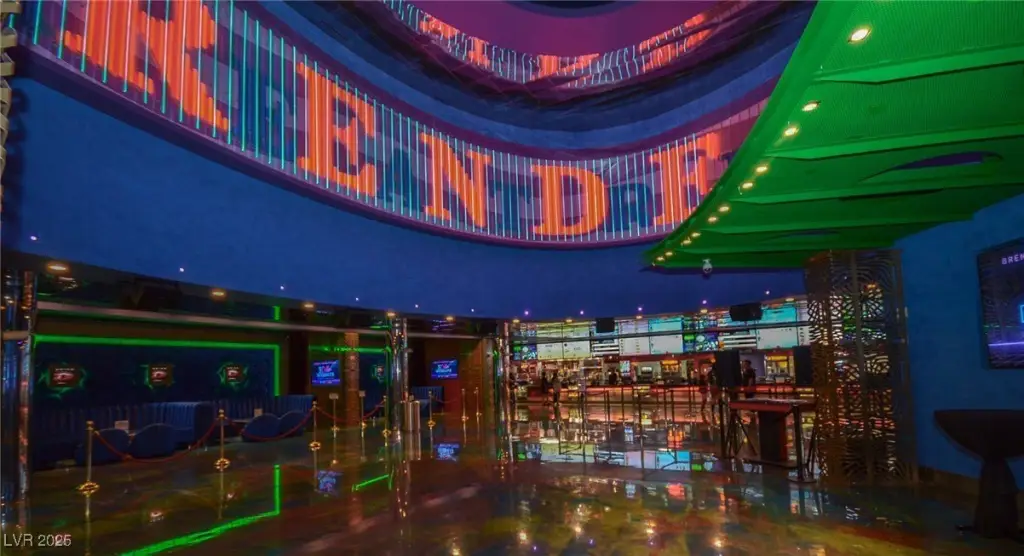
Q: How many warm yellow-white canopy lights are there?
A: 11